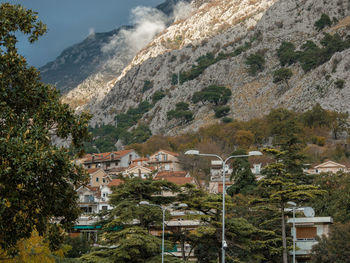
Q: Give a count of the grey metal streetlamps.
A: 3